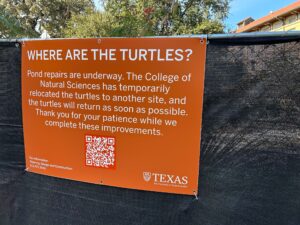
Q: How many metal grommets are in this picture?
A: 6